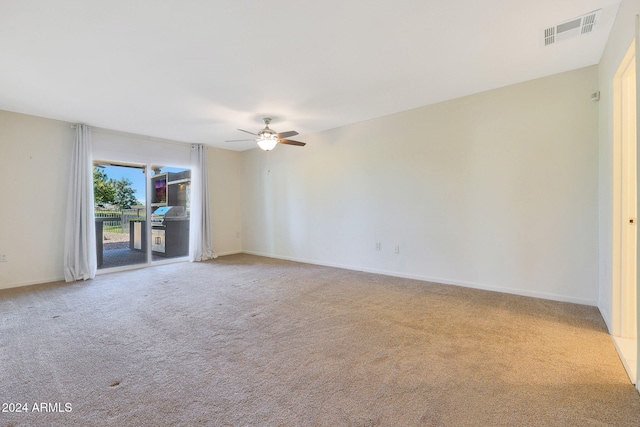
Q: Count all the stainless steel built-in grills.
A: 1